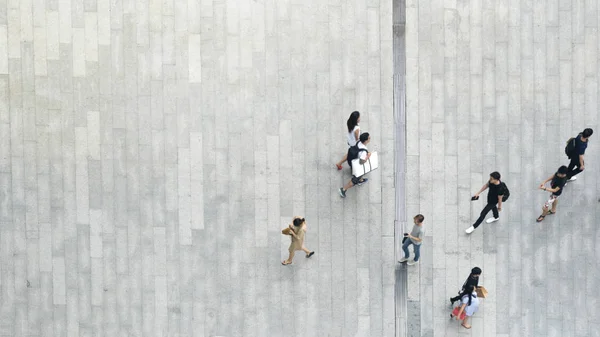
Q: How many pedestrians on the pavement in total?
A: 9